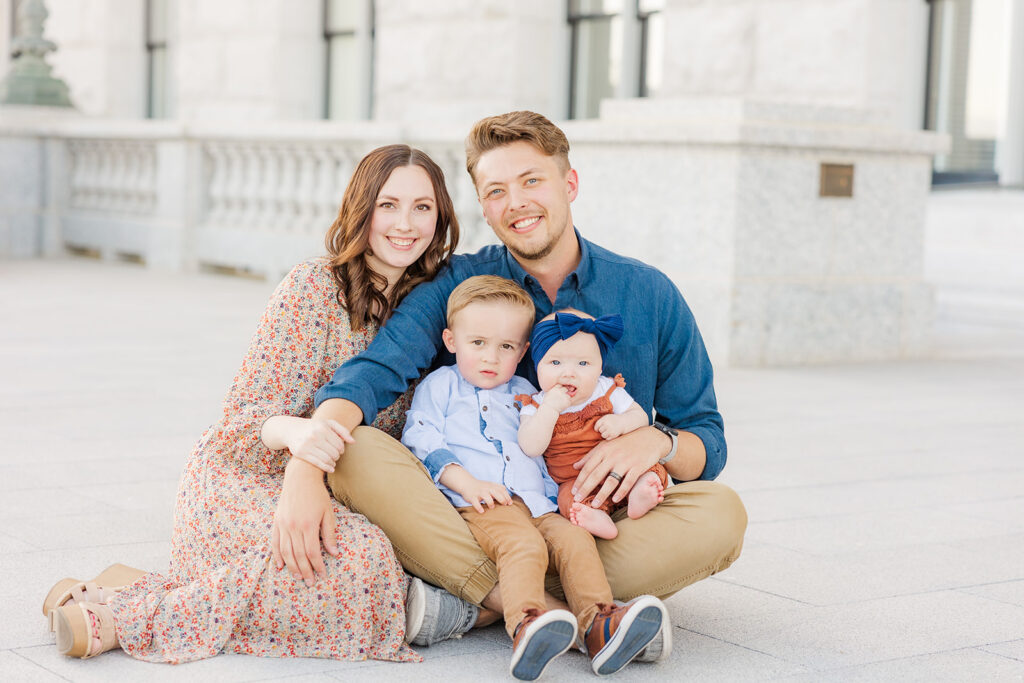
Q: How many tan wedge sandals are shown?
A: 2